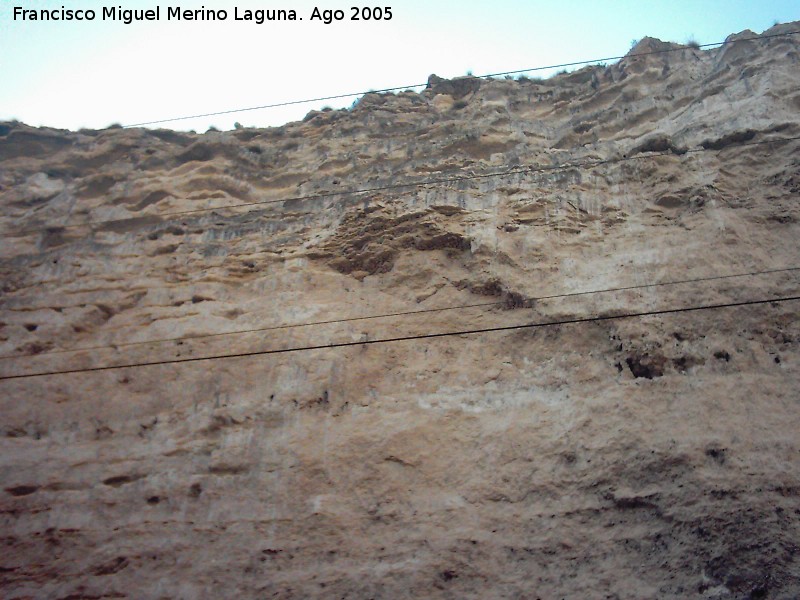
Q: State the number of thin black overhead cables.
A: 4